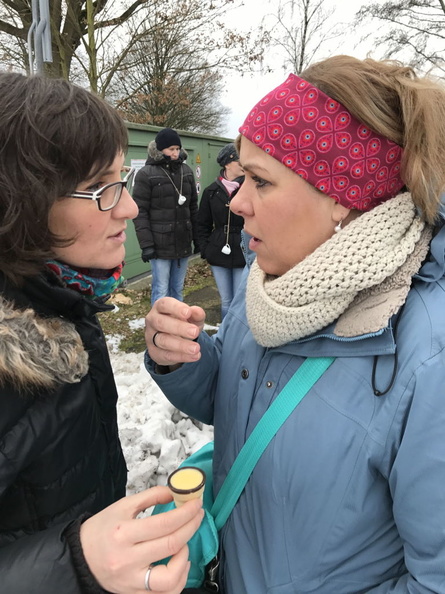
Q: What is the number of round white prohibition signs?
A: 2